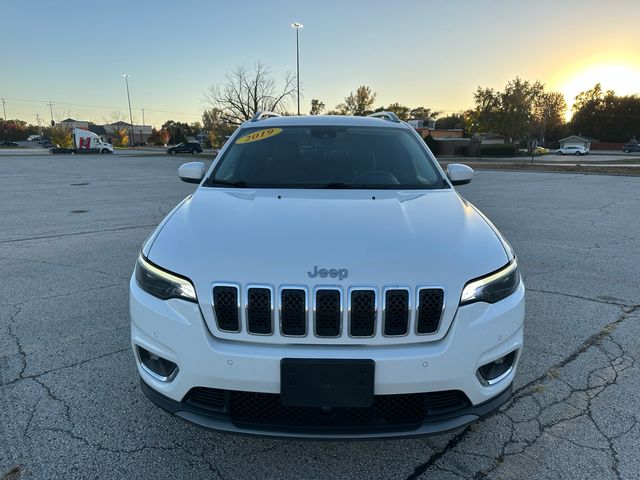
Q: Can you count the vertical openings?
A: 7